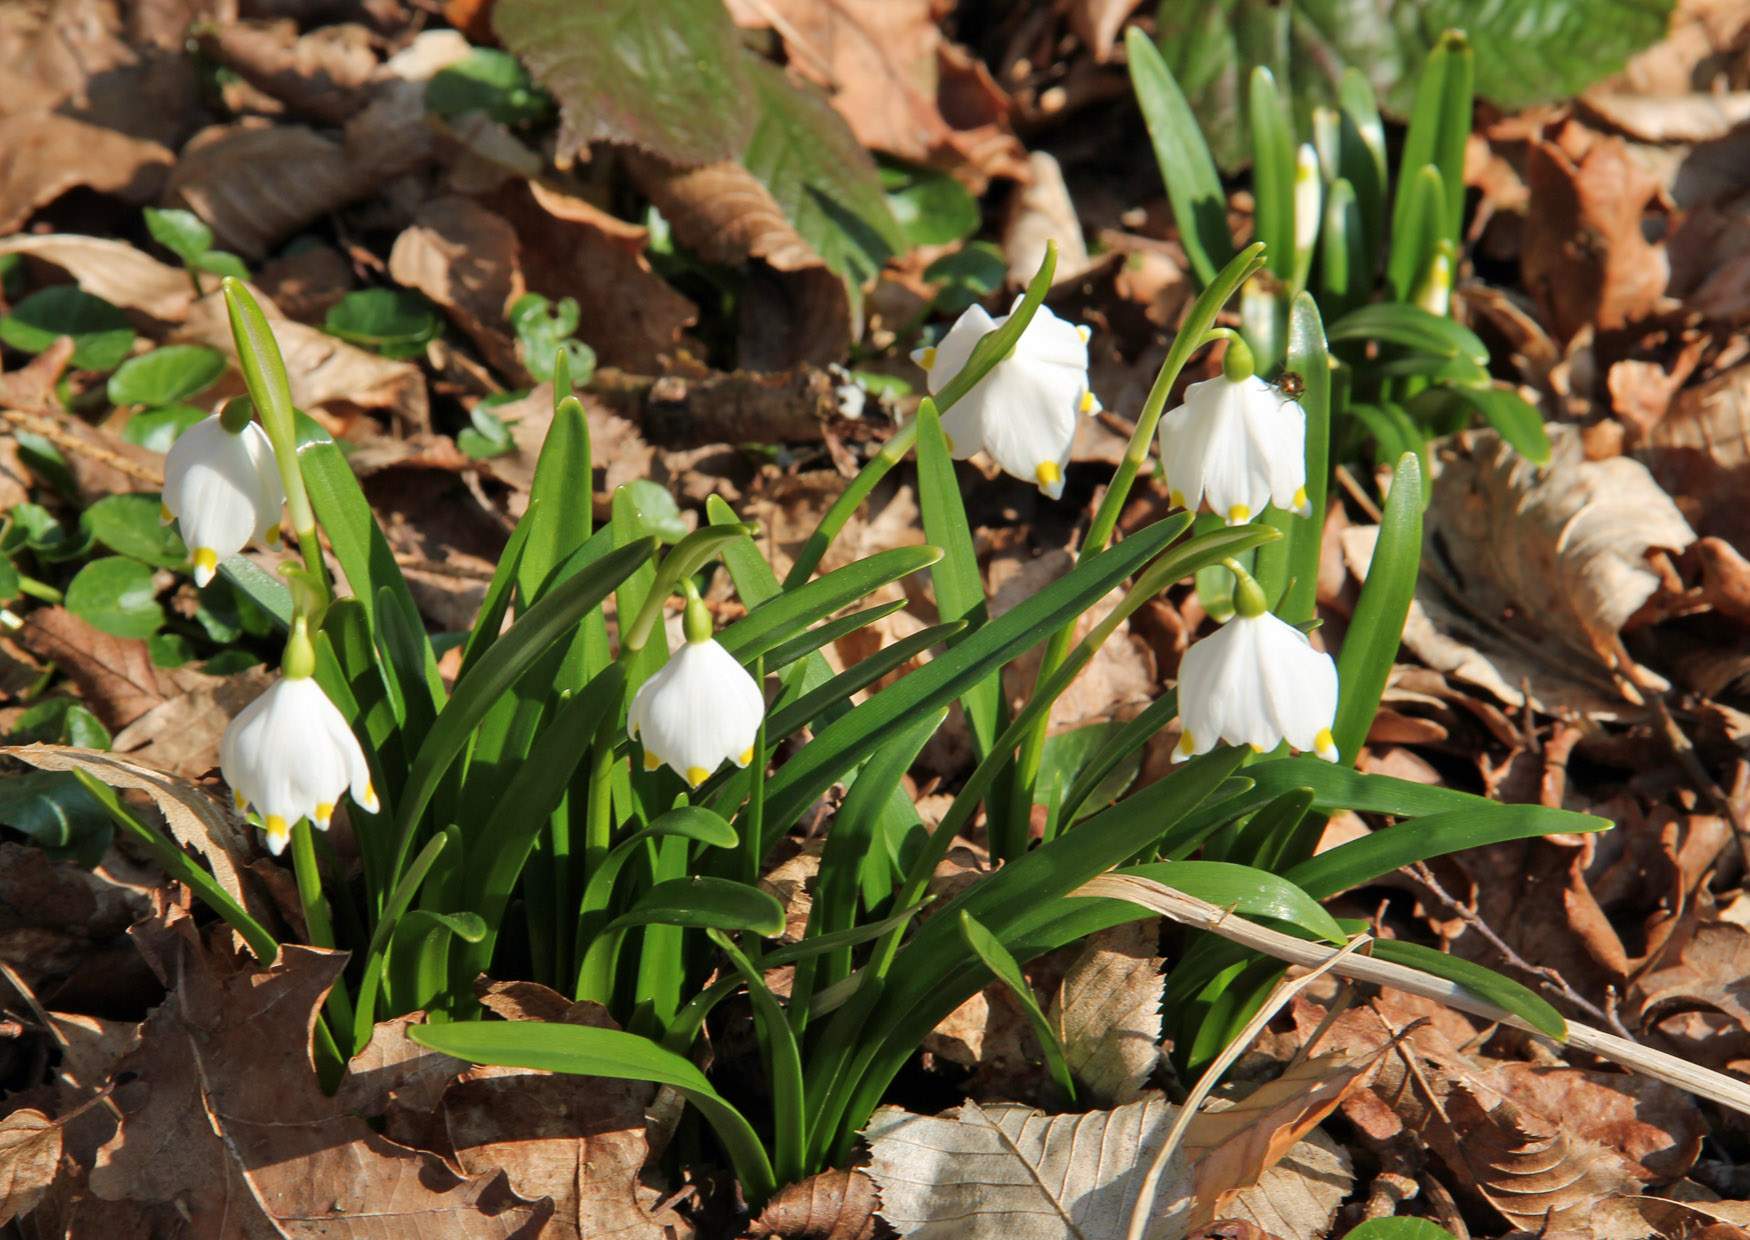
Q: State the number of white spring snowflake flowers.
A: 6